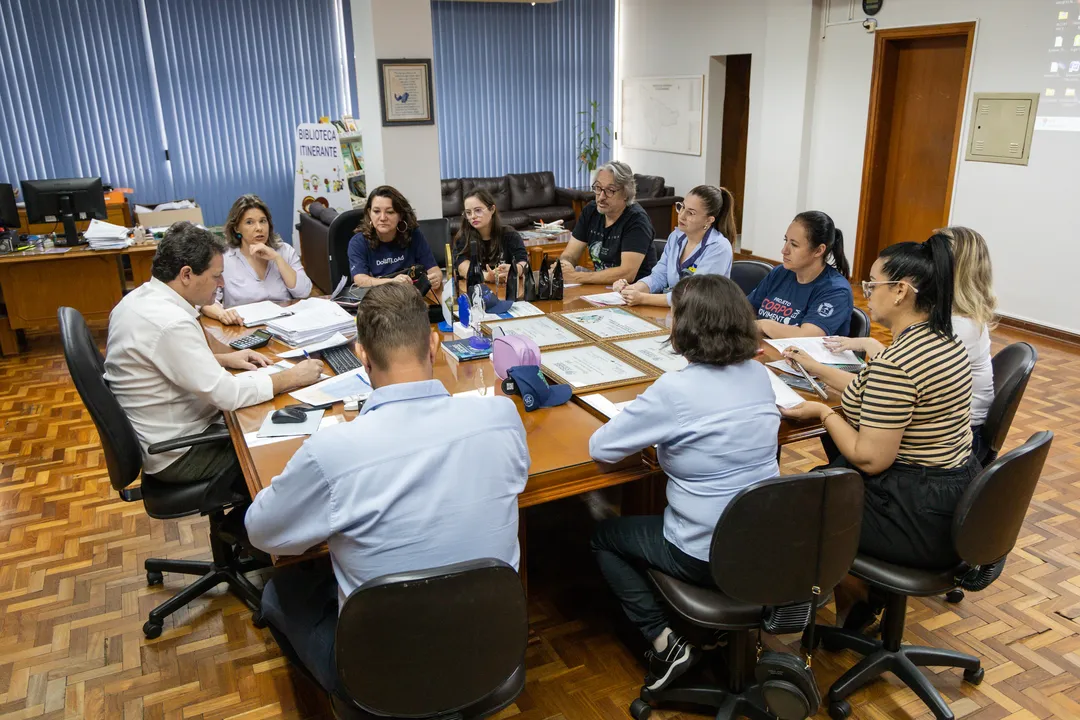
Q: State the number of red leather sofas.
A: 0